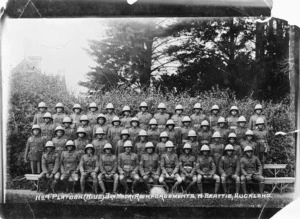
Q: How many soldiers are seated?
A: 11